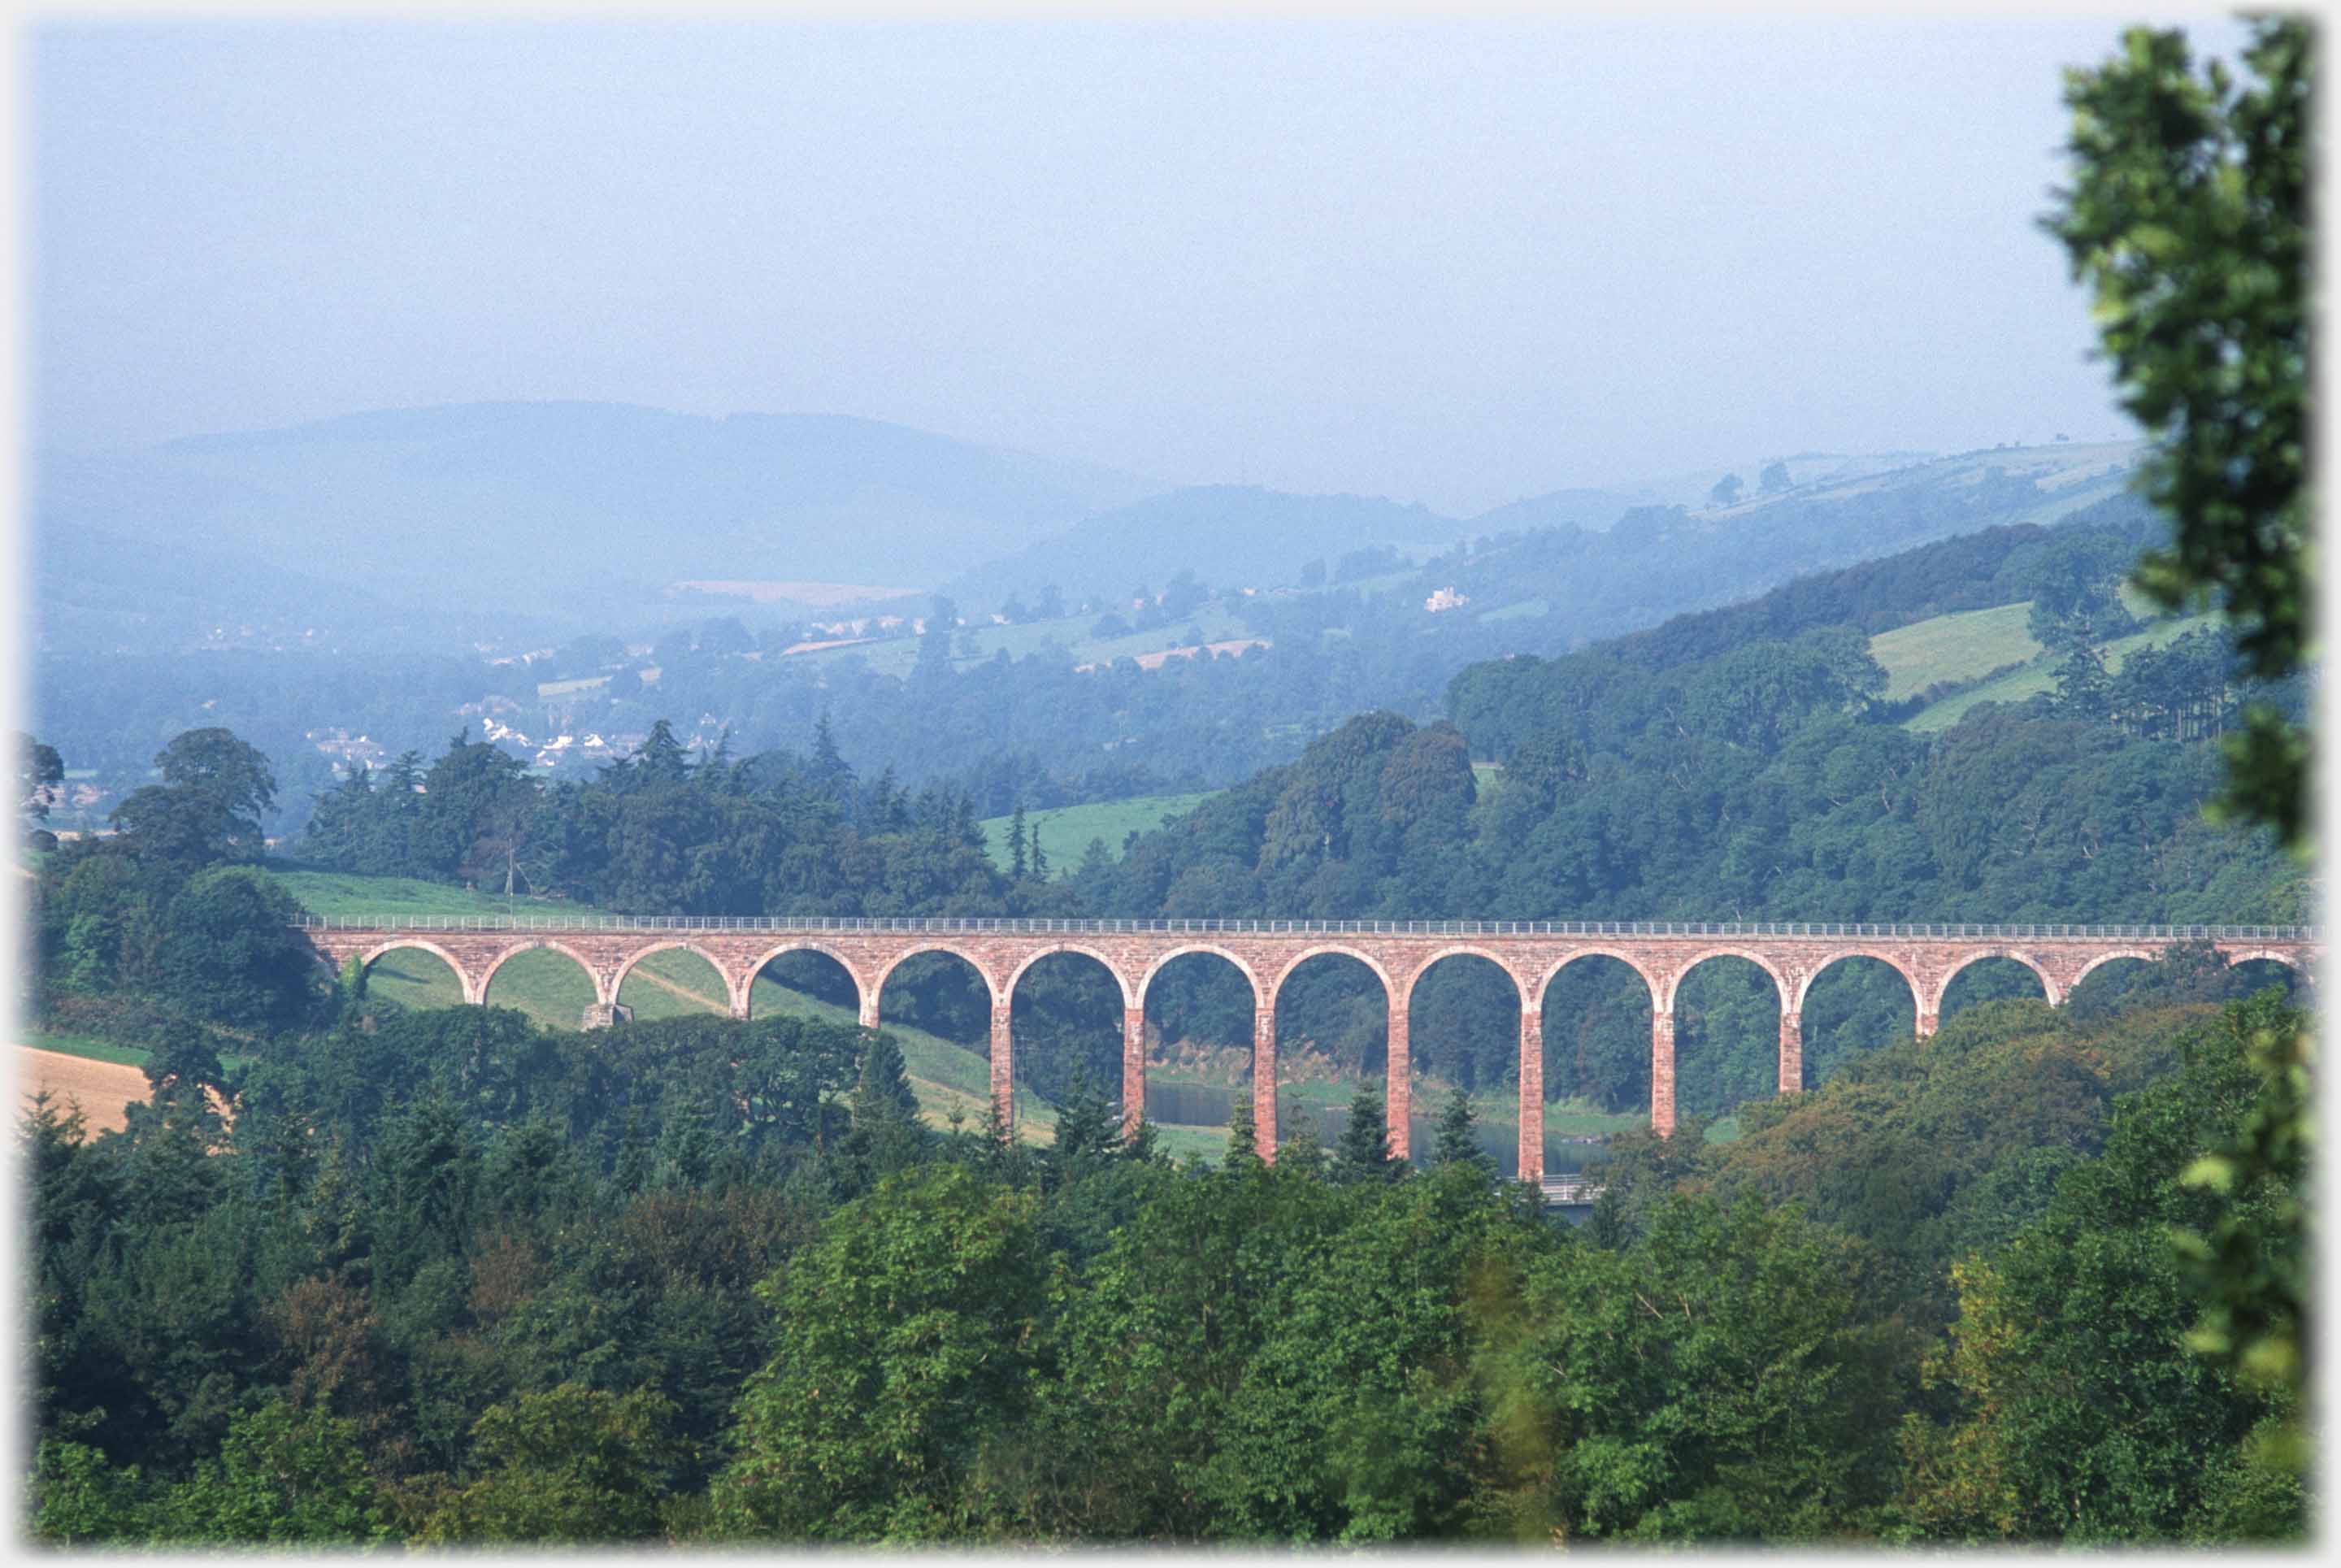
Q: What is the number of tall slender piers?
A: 7